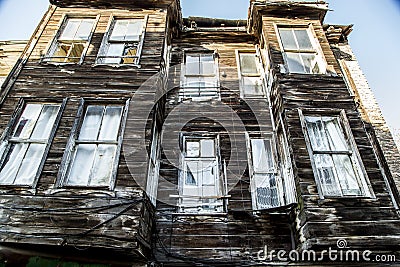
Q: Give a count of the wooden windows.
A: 10